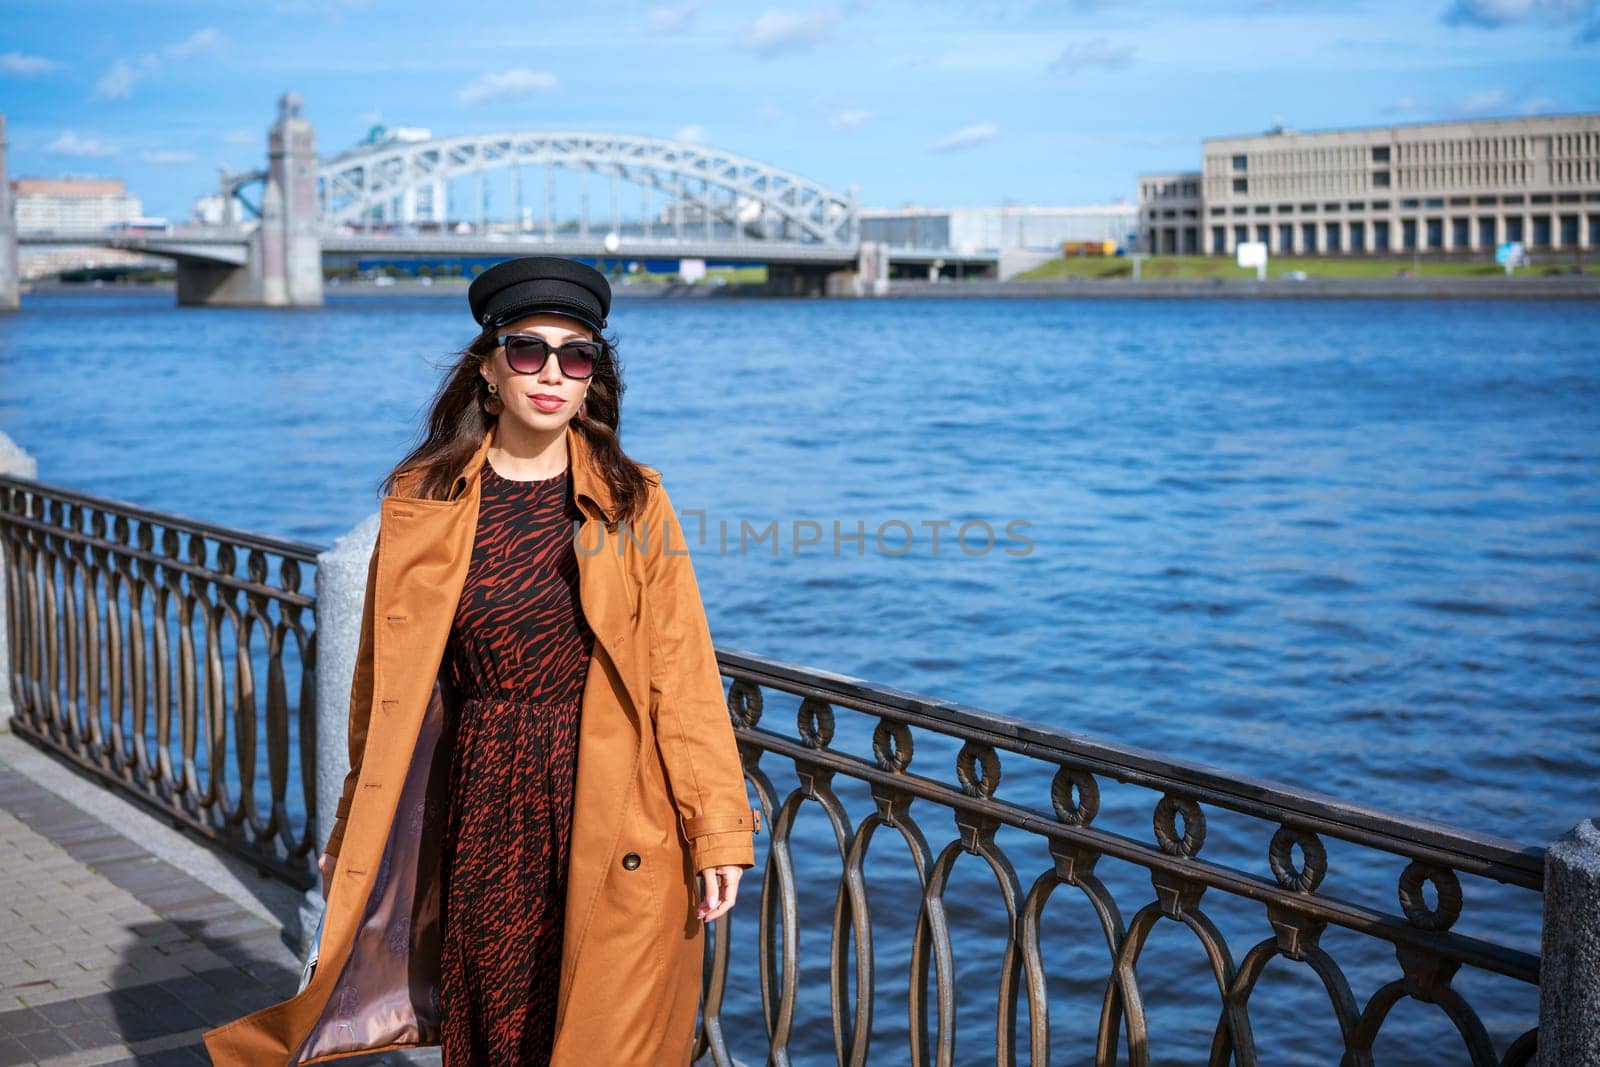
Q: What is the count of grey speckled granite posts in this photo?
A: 3